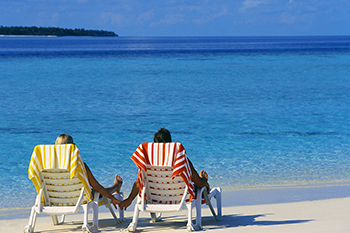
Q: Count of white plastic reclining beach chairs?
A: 2